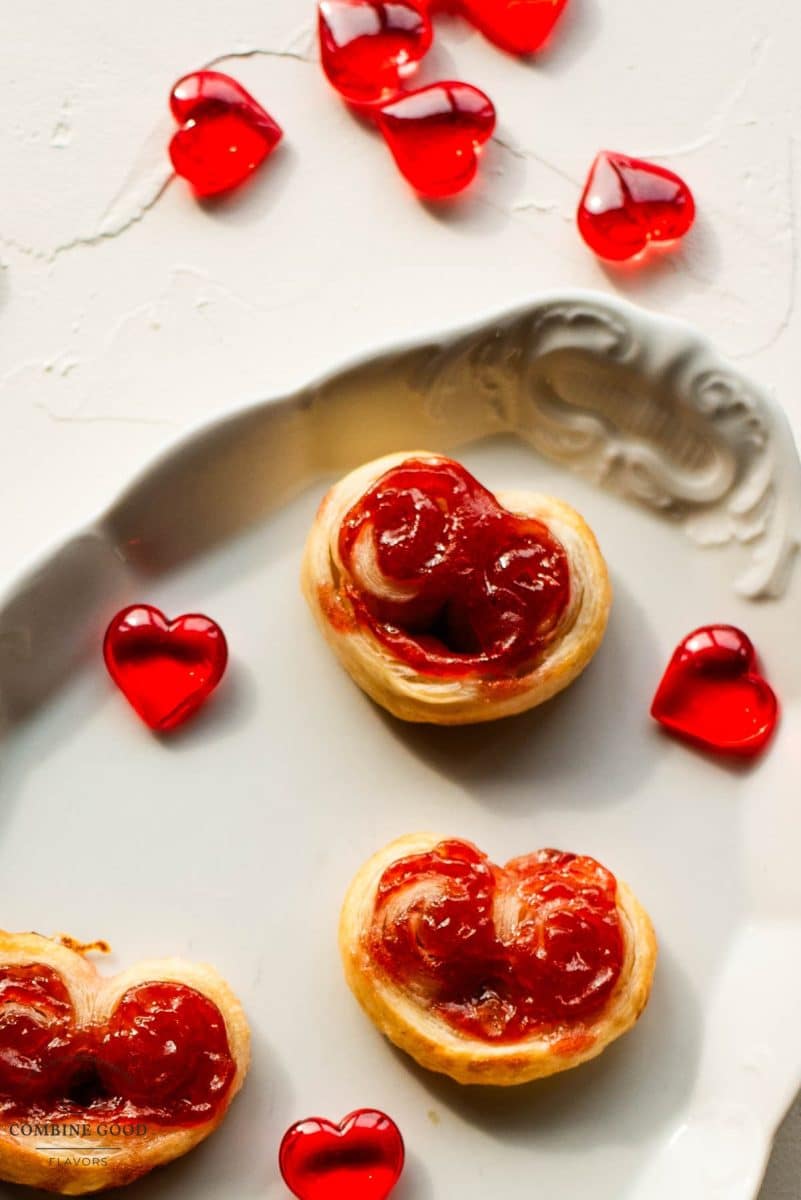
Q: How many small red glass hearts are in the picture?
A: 8